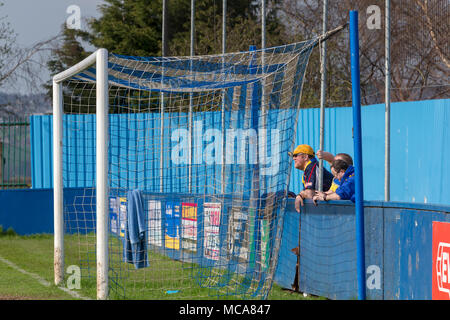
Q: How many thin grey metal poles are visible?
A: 6